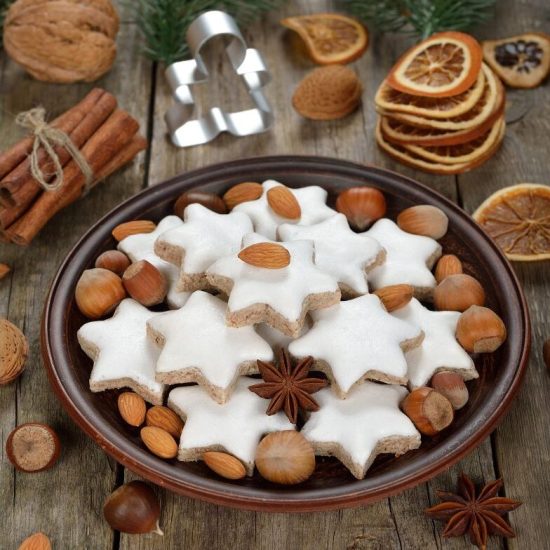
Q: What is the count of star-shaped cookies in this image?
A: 12